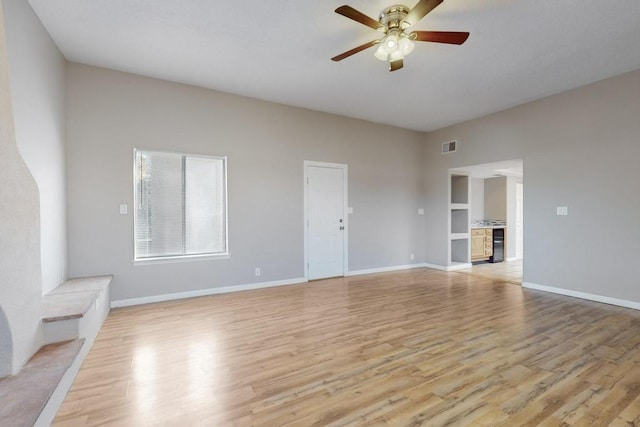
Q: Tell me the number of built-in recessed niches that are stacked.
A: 3